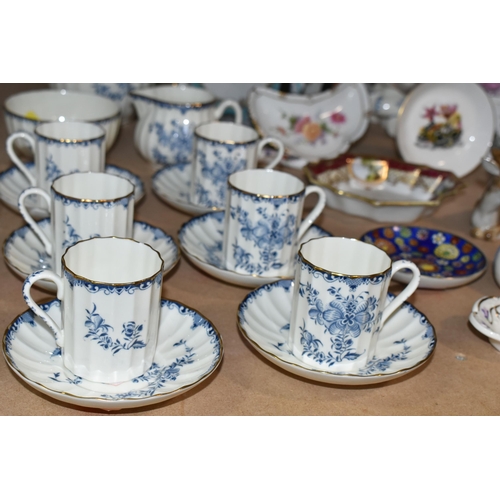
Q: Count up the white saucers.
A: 6